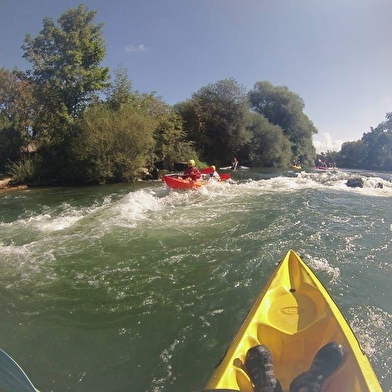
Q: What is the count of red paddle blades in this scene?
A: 2